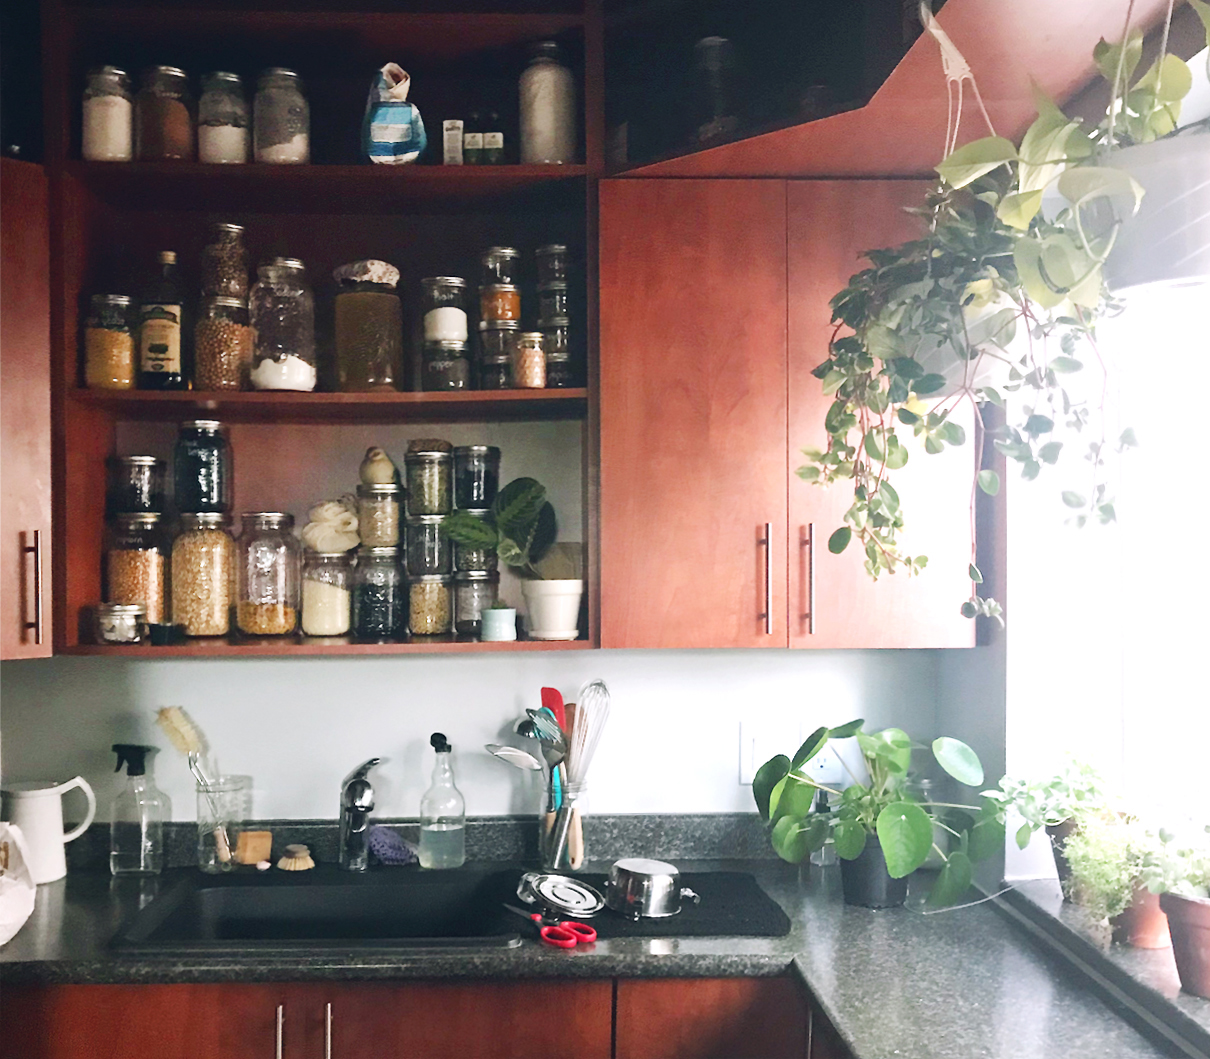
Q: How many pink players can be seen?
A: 0